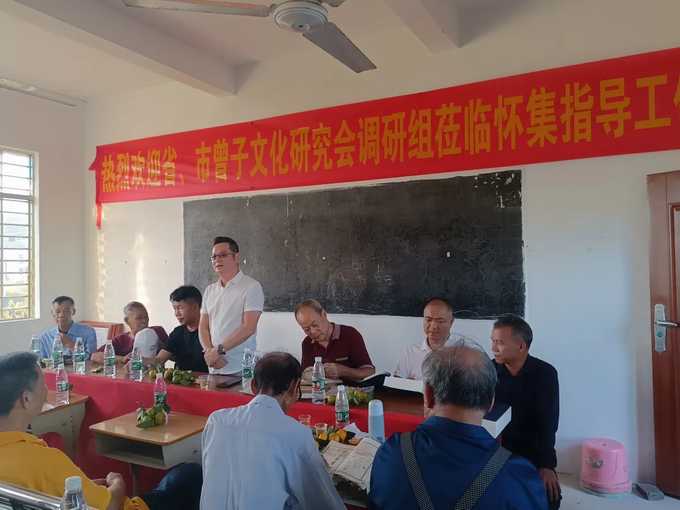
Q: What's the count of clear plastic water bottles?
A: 12